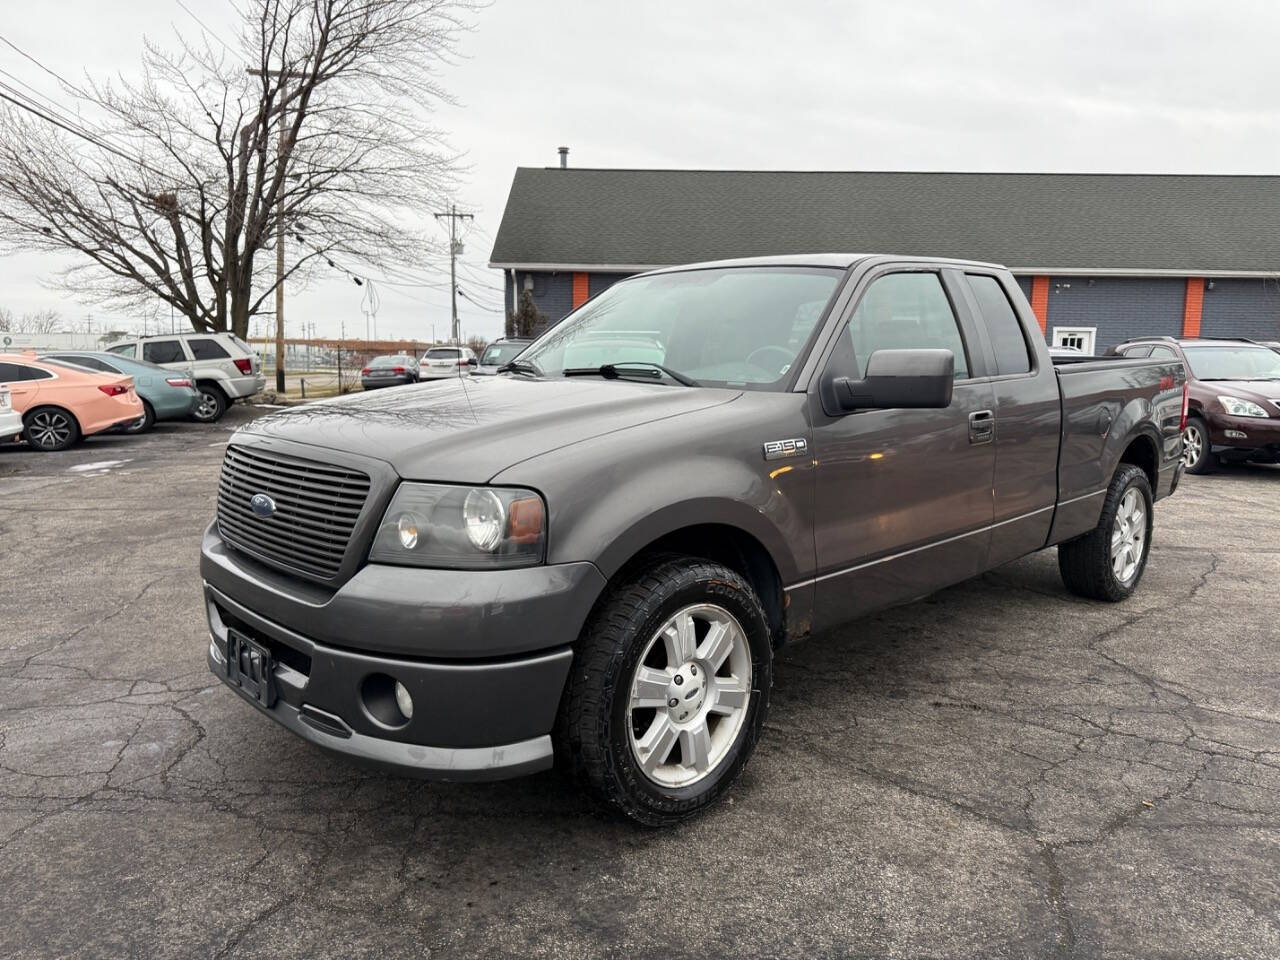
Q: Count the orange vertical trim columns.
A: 3